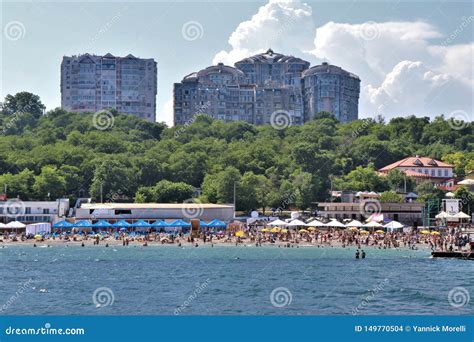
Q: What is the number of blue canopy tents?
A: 9